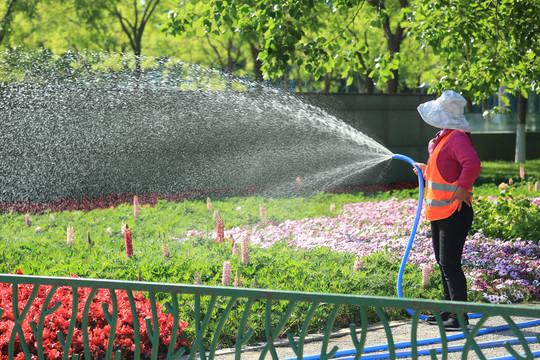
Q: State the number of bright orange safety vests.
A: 1